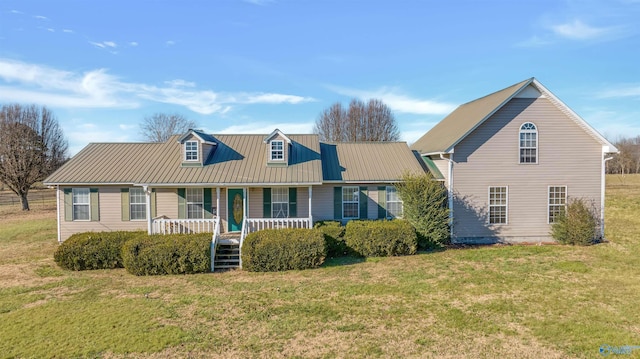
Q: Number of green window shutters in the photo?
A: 11